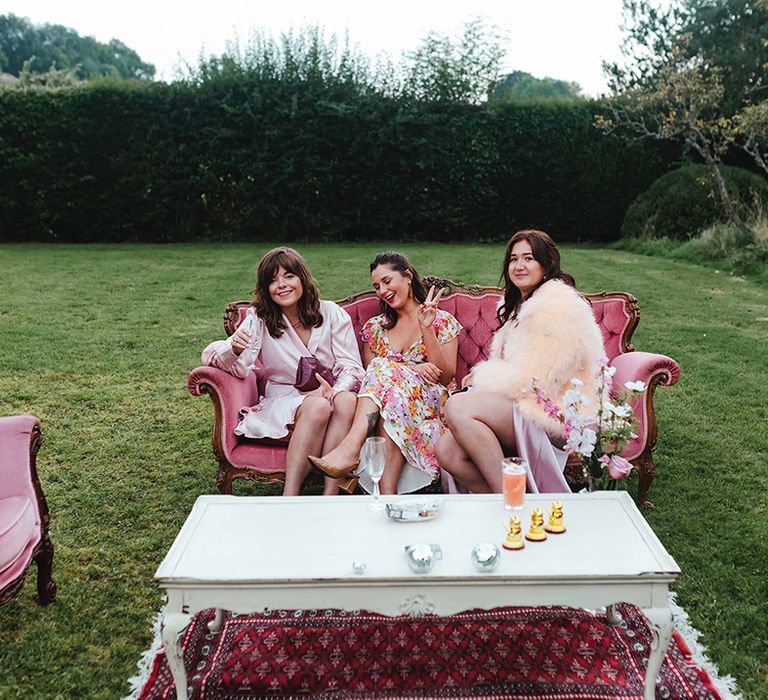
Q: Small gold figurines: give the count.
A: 3